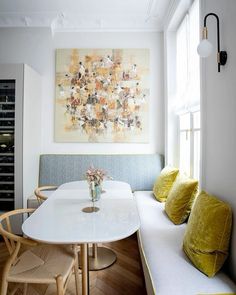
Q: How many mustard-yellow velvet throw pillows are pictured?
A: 3